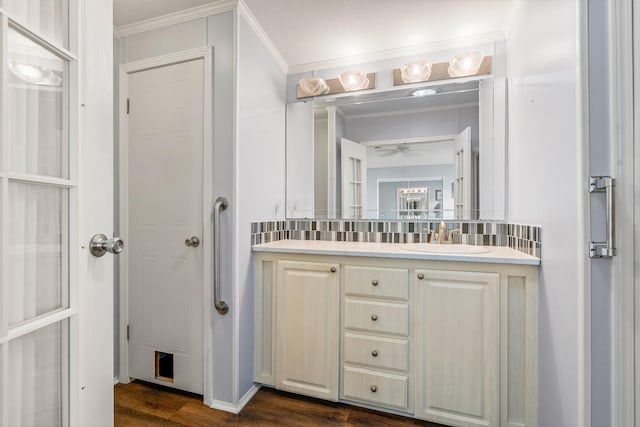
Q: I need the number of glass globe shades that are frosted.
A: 4